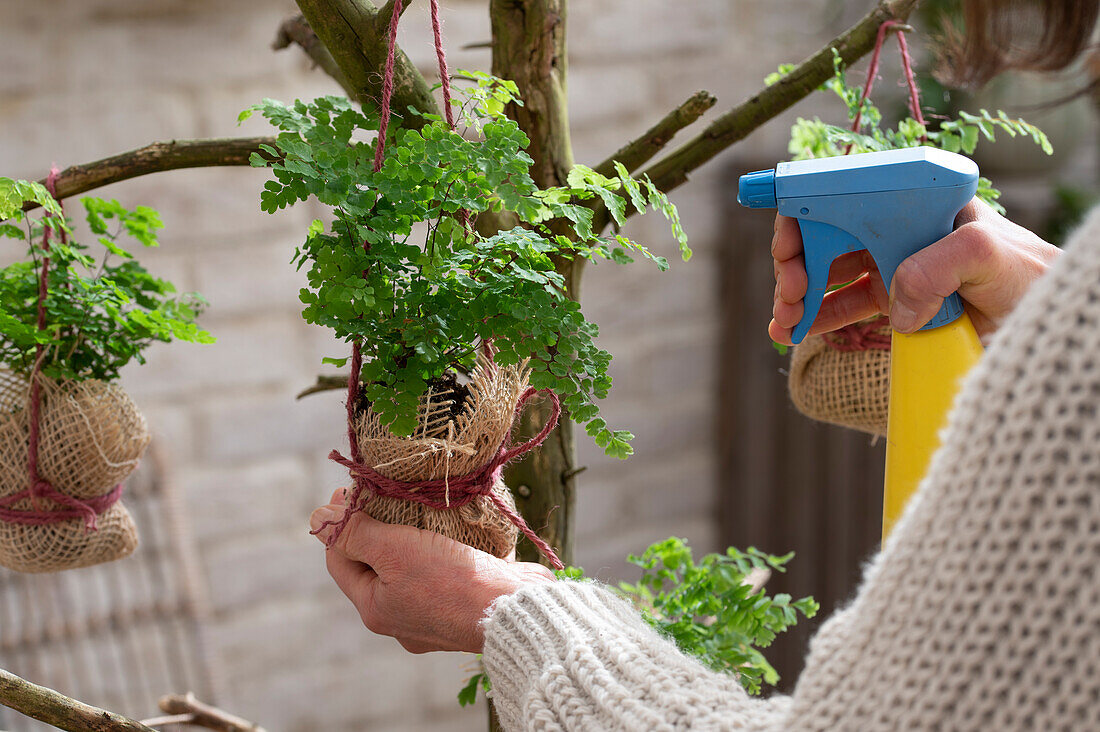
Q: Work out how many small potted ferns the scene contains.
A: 4